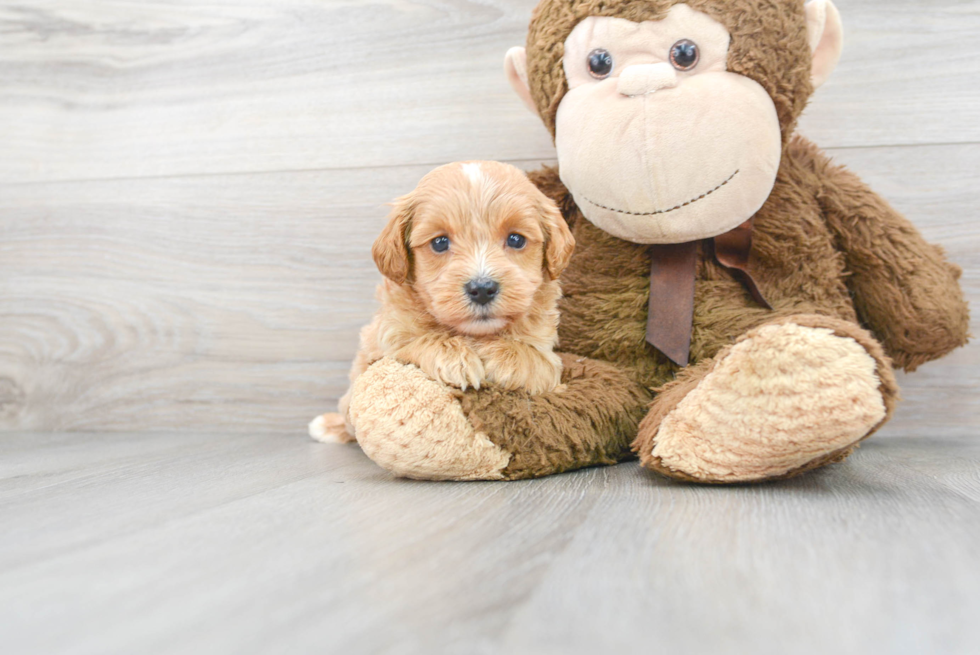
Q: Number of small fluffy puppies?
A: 1